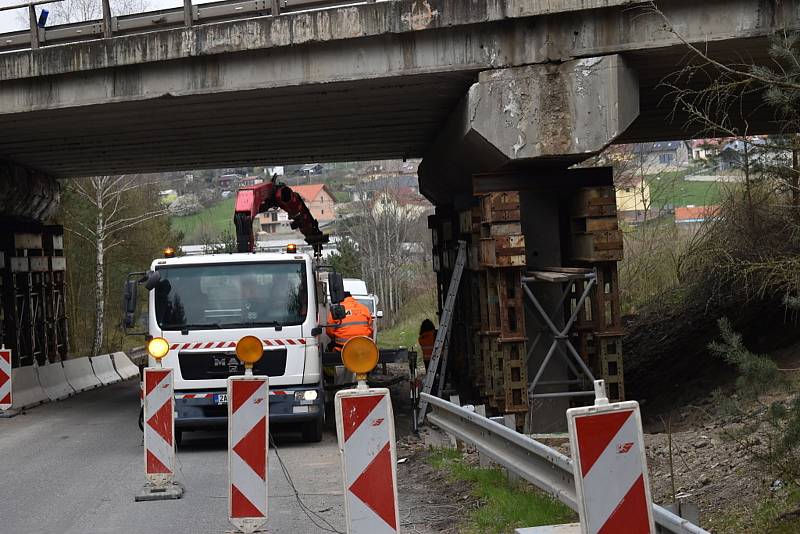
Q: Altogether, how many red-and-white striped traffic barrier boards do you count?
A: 5